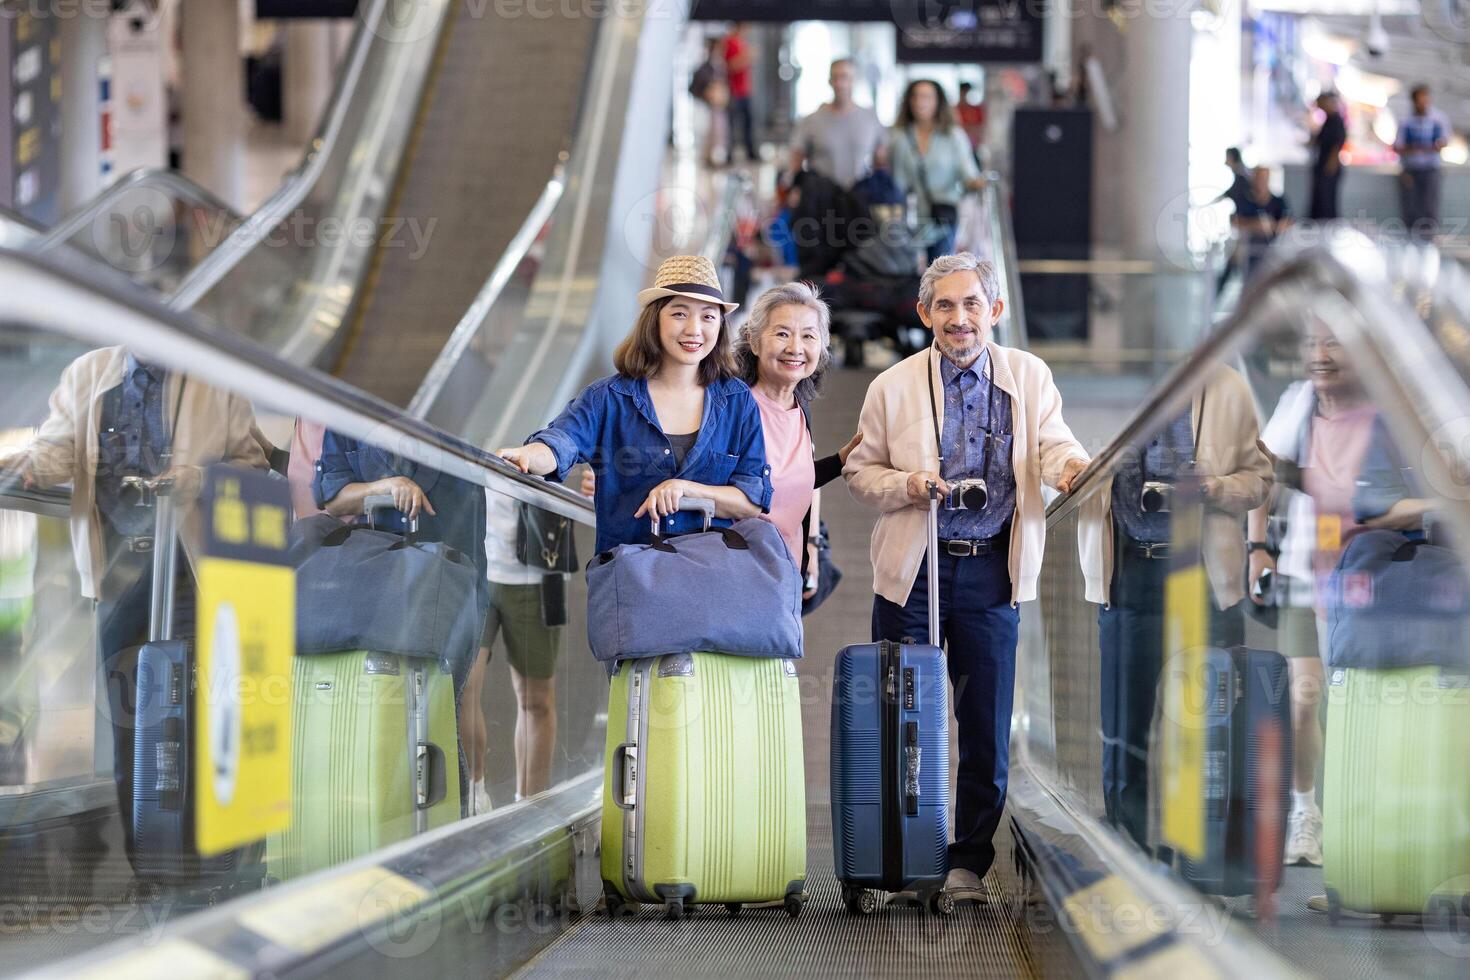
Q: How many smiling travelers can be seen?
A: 3